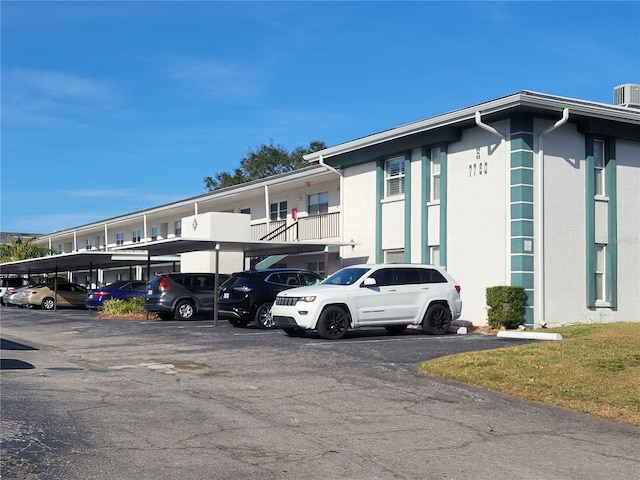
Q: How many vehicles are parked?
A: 7